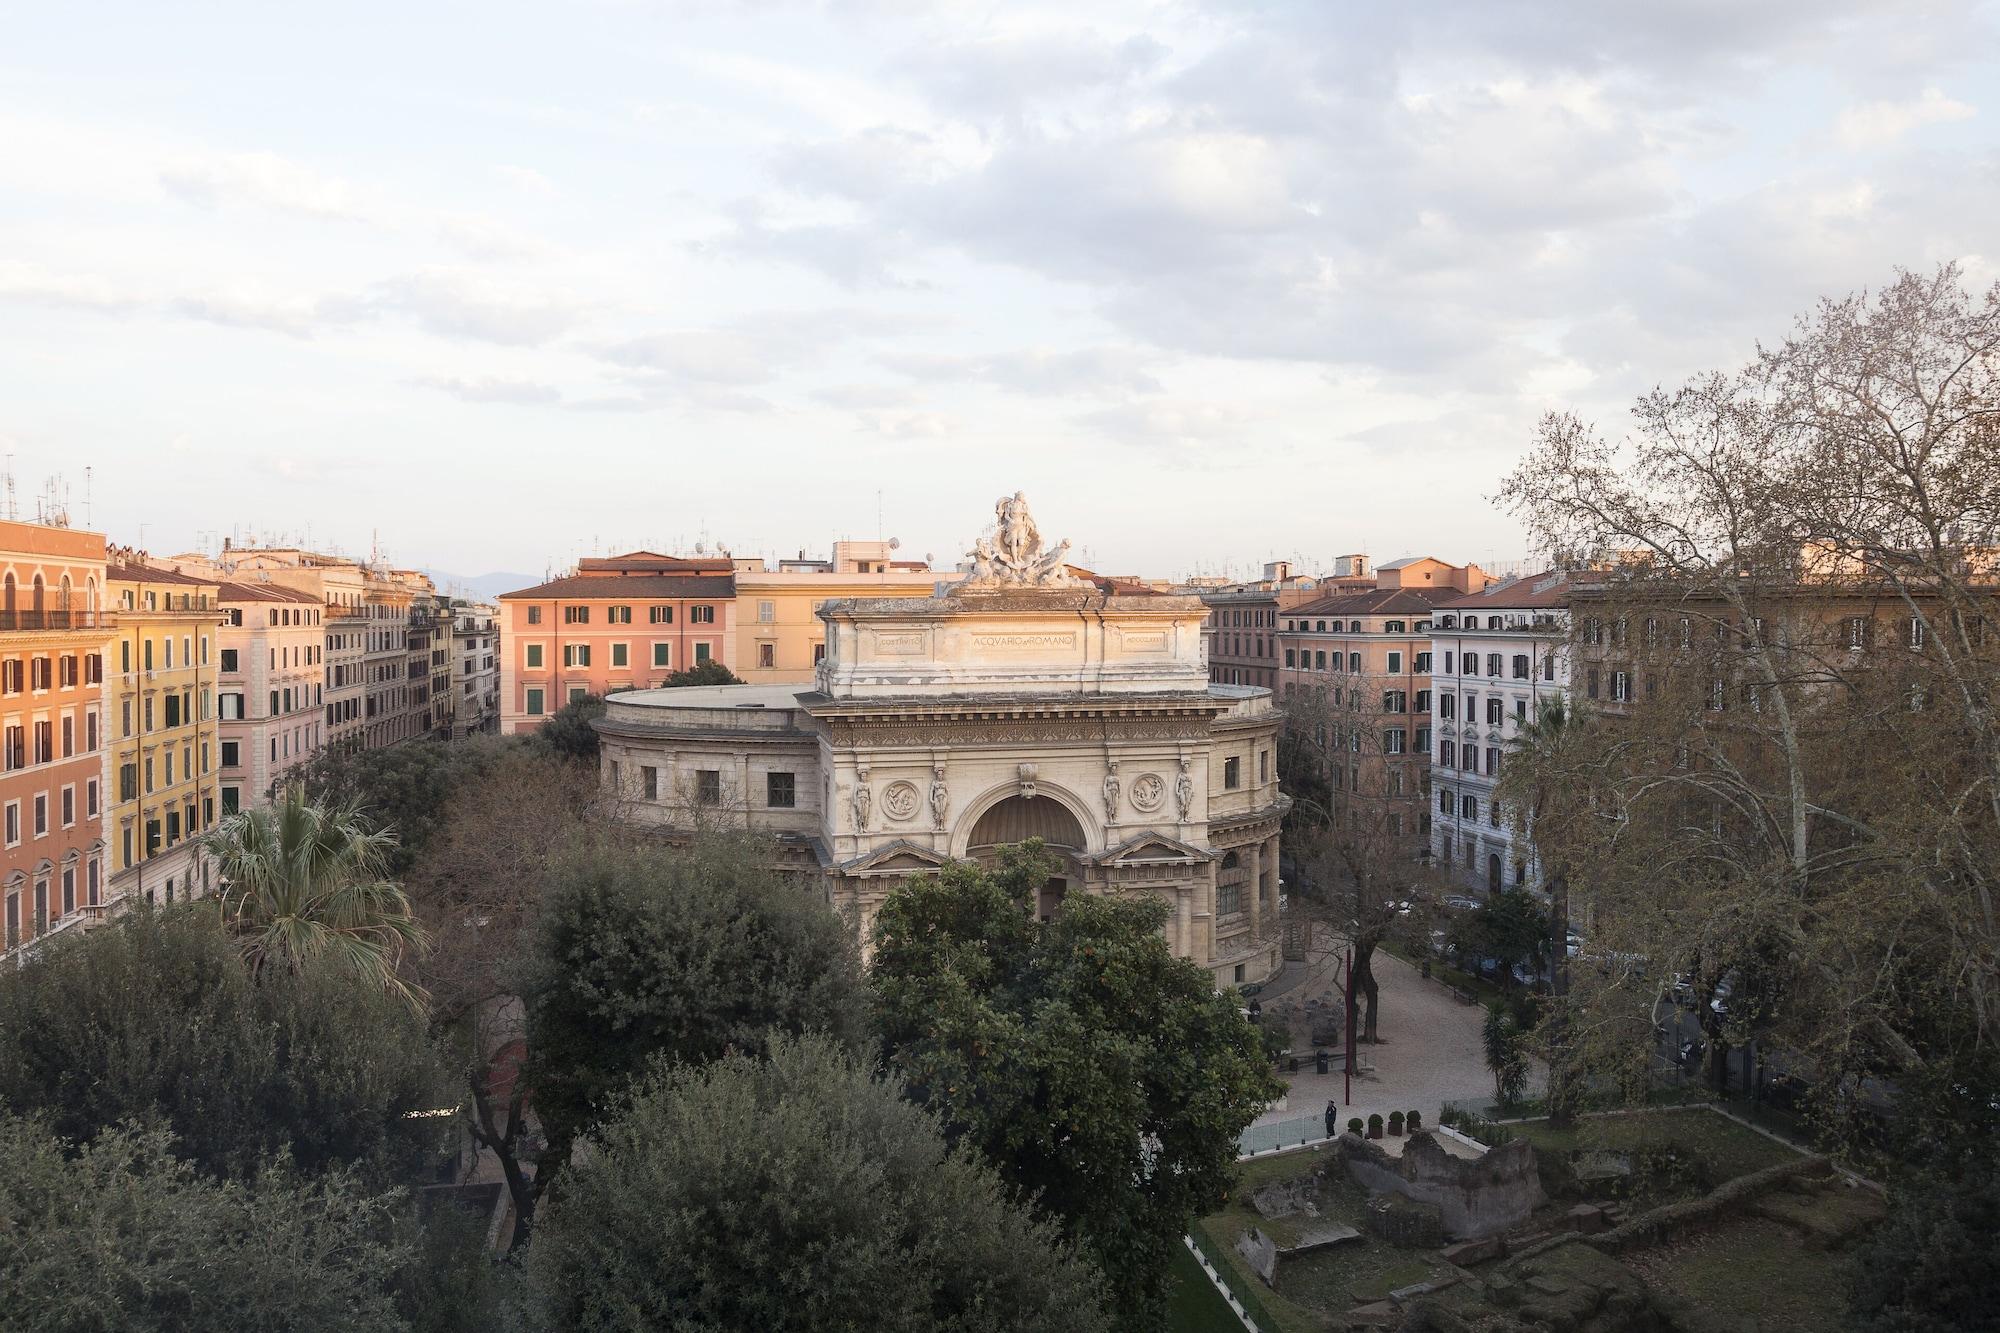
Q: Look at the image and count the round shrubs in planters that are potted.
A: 4